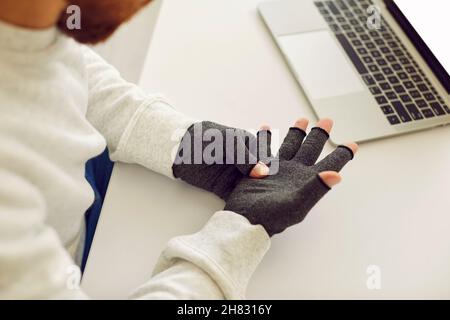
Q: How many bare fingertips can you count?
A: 6